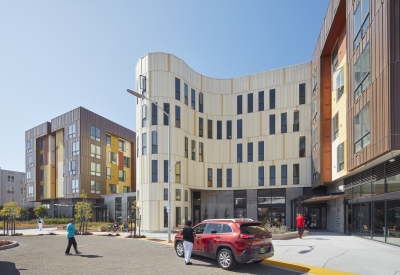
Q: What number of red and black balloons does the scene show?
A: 0